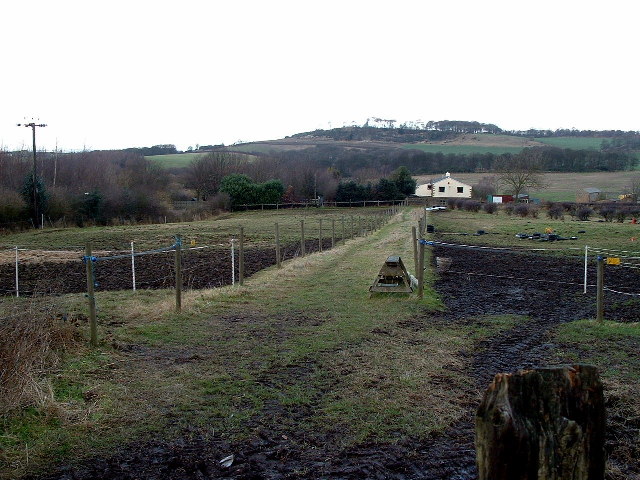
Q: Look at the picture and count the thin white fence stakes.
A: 4